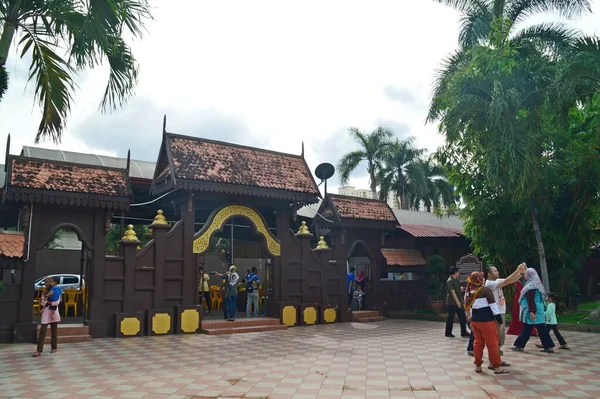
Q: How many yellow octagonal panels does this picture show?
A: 6